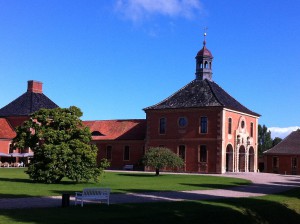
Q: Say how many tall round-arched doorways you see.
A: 3